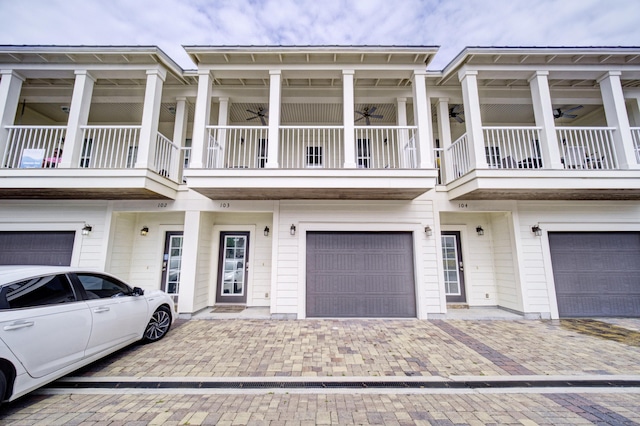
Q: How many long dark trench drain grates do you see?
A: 1